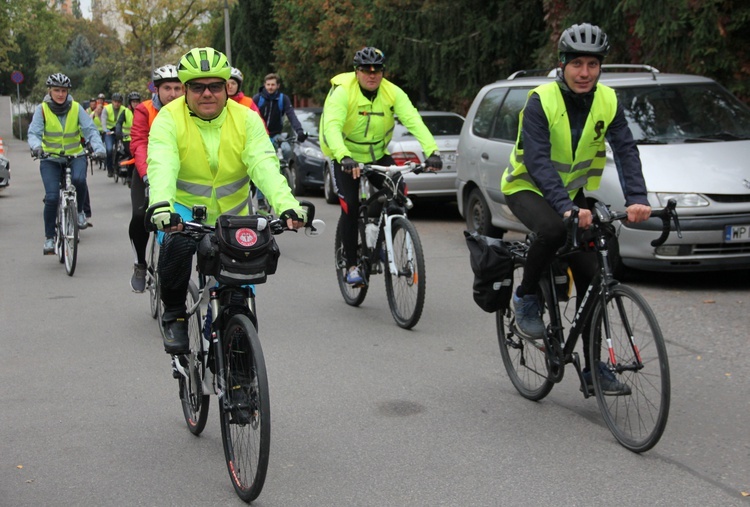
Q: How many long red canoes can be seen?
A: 0